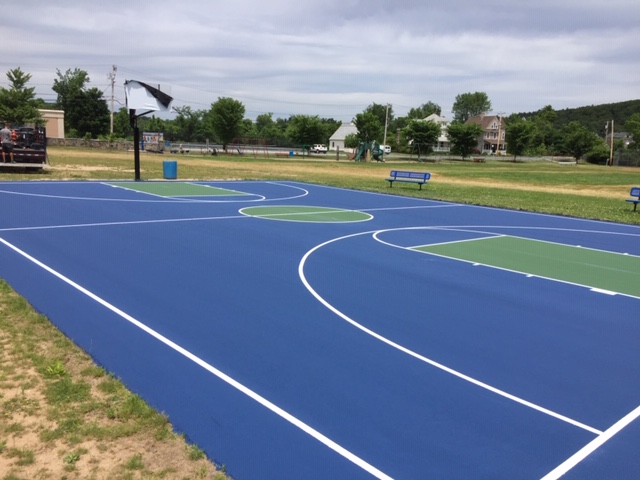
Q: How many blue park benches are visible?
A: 2